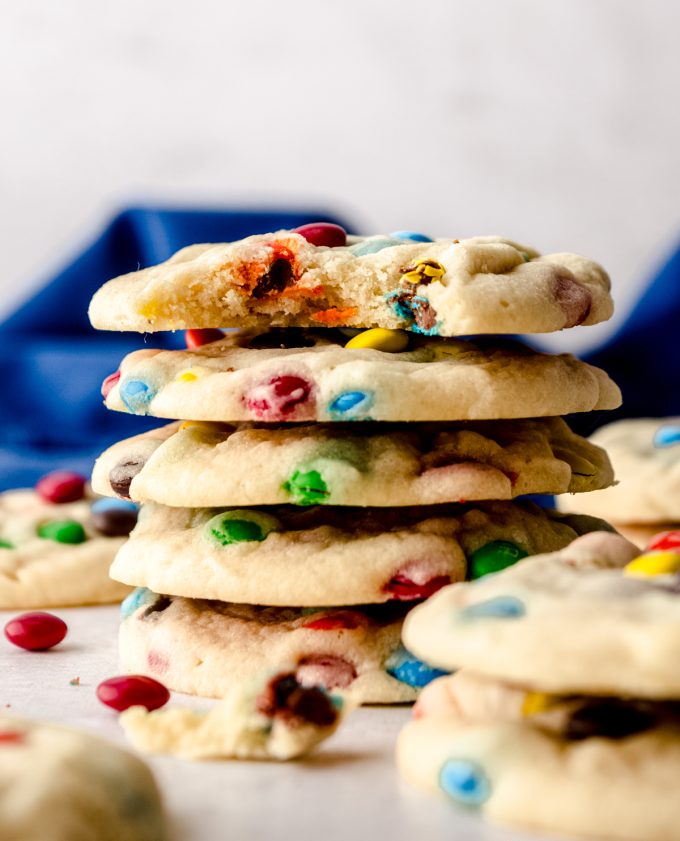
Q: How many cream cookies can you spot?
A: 10